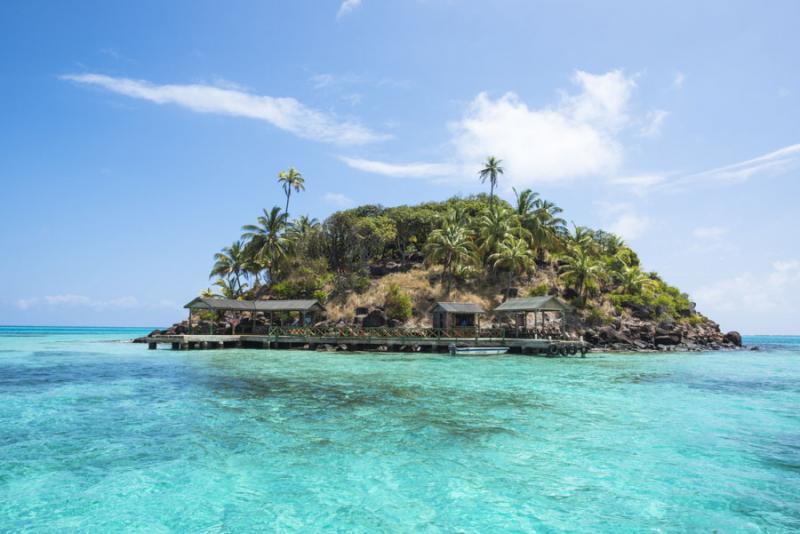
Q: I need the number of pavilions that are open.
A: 2